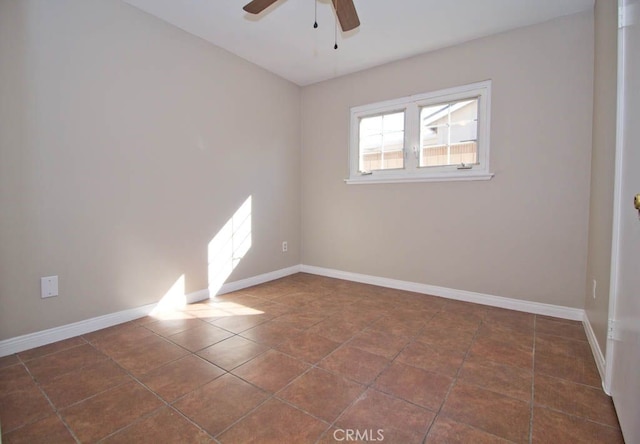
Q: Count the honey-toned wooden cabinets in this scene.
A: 0